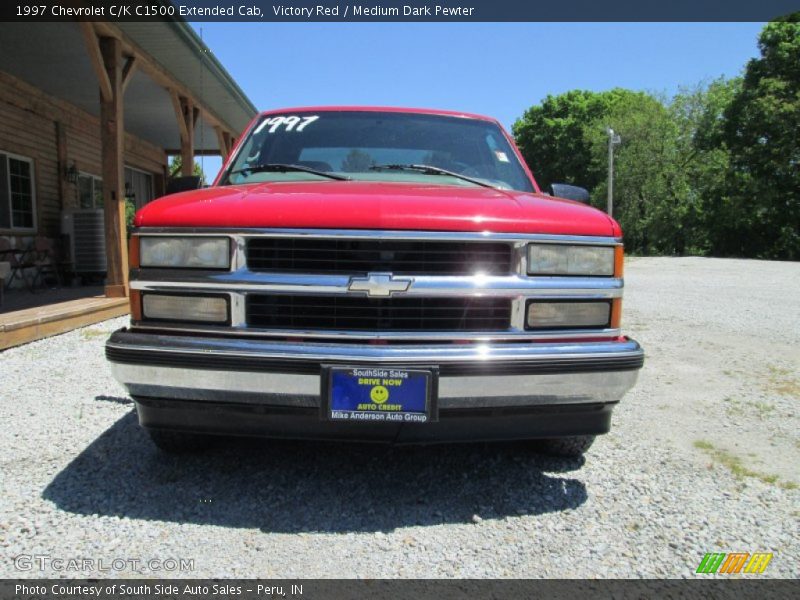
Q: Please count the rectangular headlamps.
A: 4